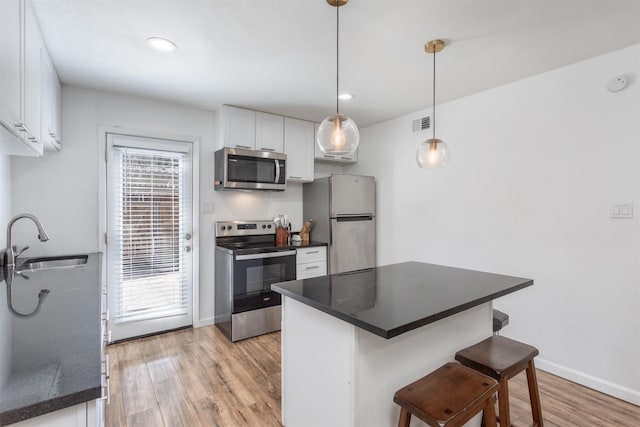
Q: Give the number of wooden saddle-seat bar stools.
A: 2